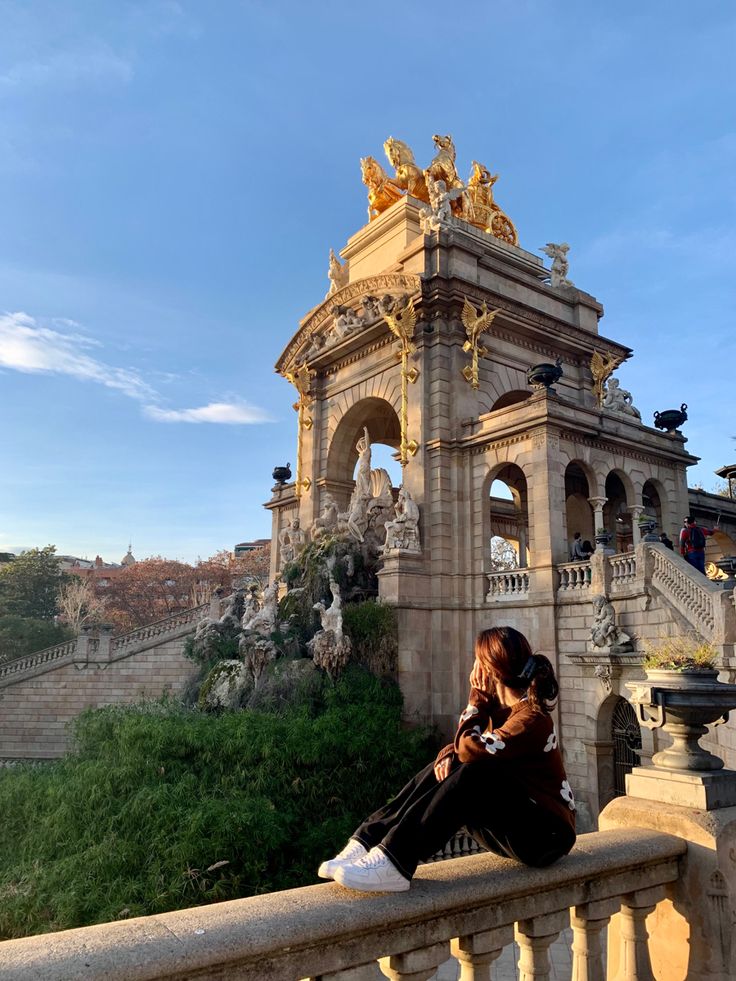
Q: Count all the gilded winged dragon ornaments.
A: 4